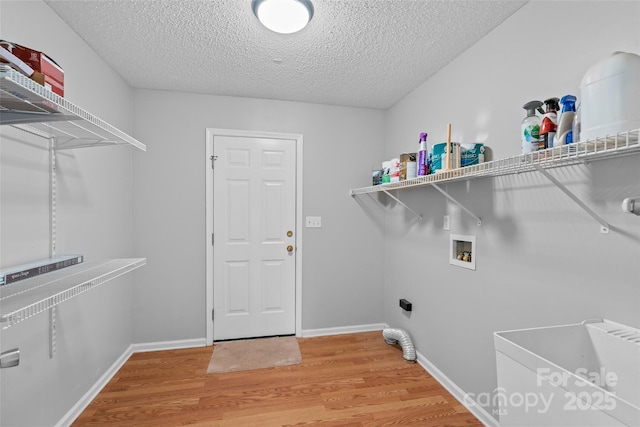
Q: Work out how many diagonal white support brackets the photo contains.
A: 3